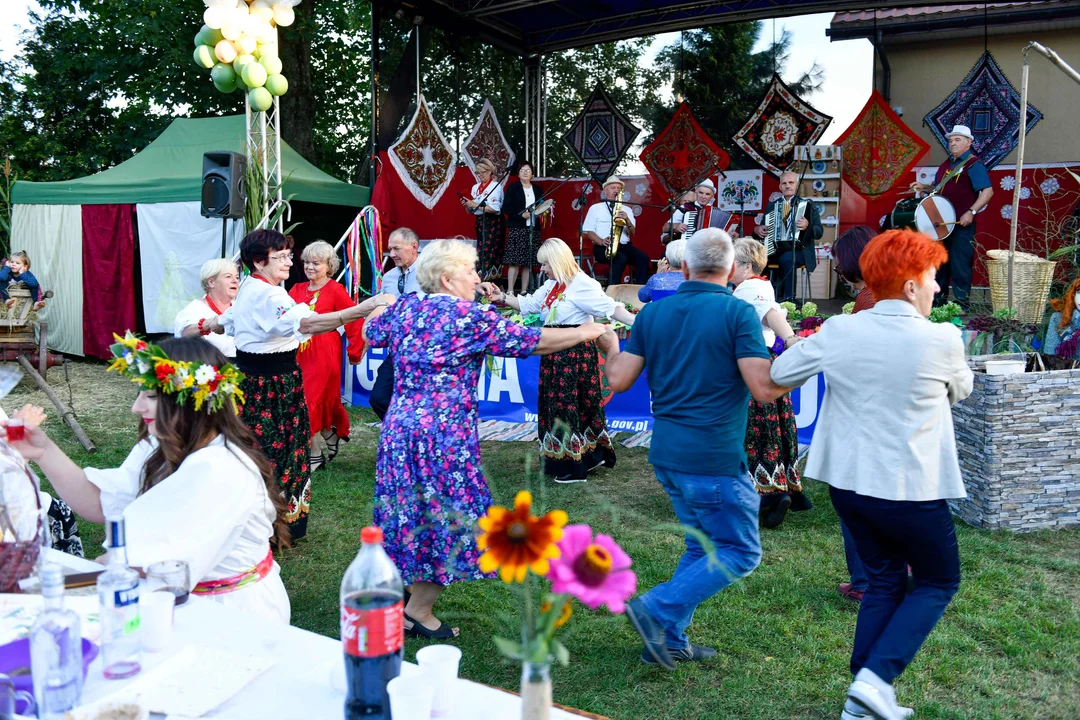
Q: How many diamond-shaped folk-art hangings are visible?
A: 7